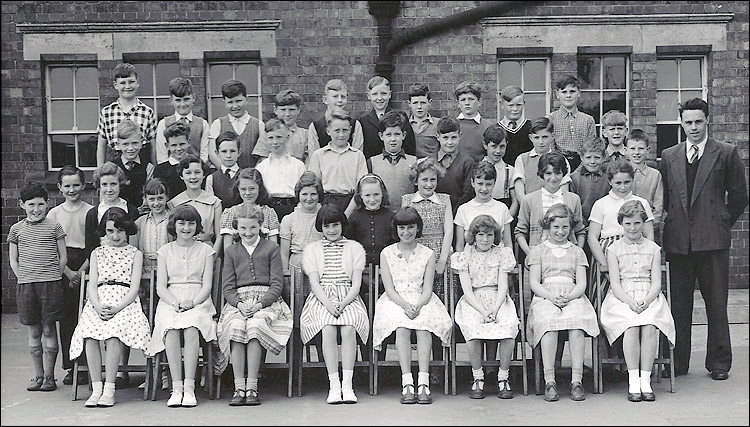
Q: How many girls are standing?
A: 10